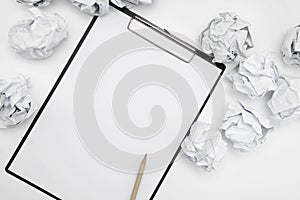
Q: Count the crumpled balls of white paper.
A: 11